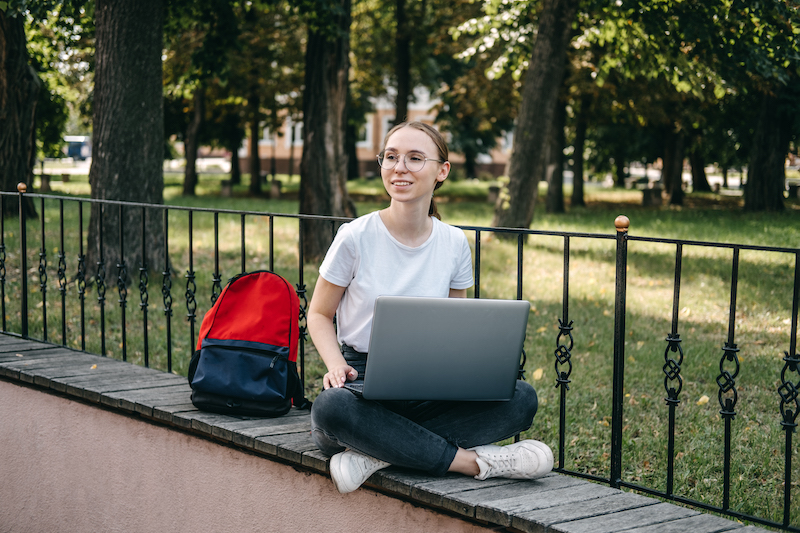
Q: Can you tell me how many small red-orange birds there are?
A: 0